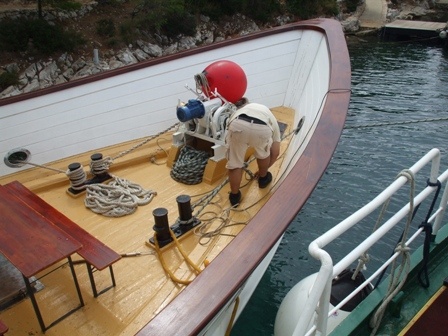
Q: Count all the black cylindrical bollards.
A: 4